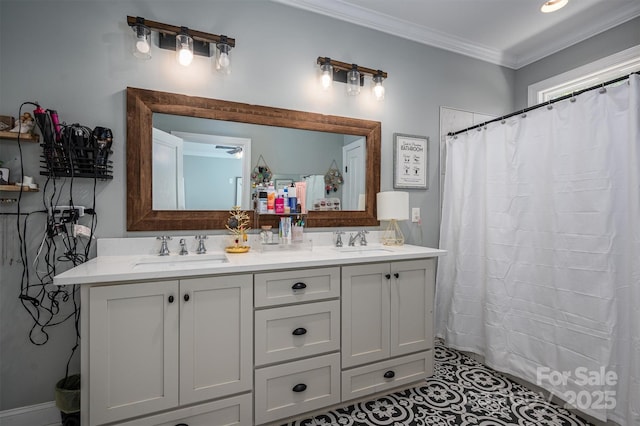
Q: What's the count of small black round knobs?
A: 4